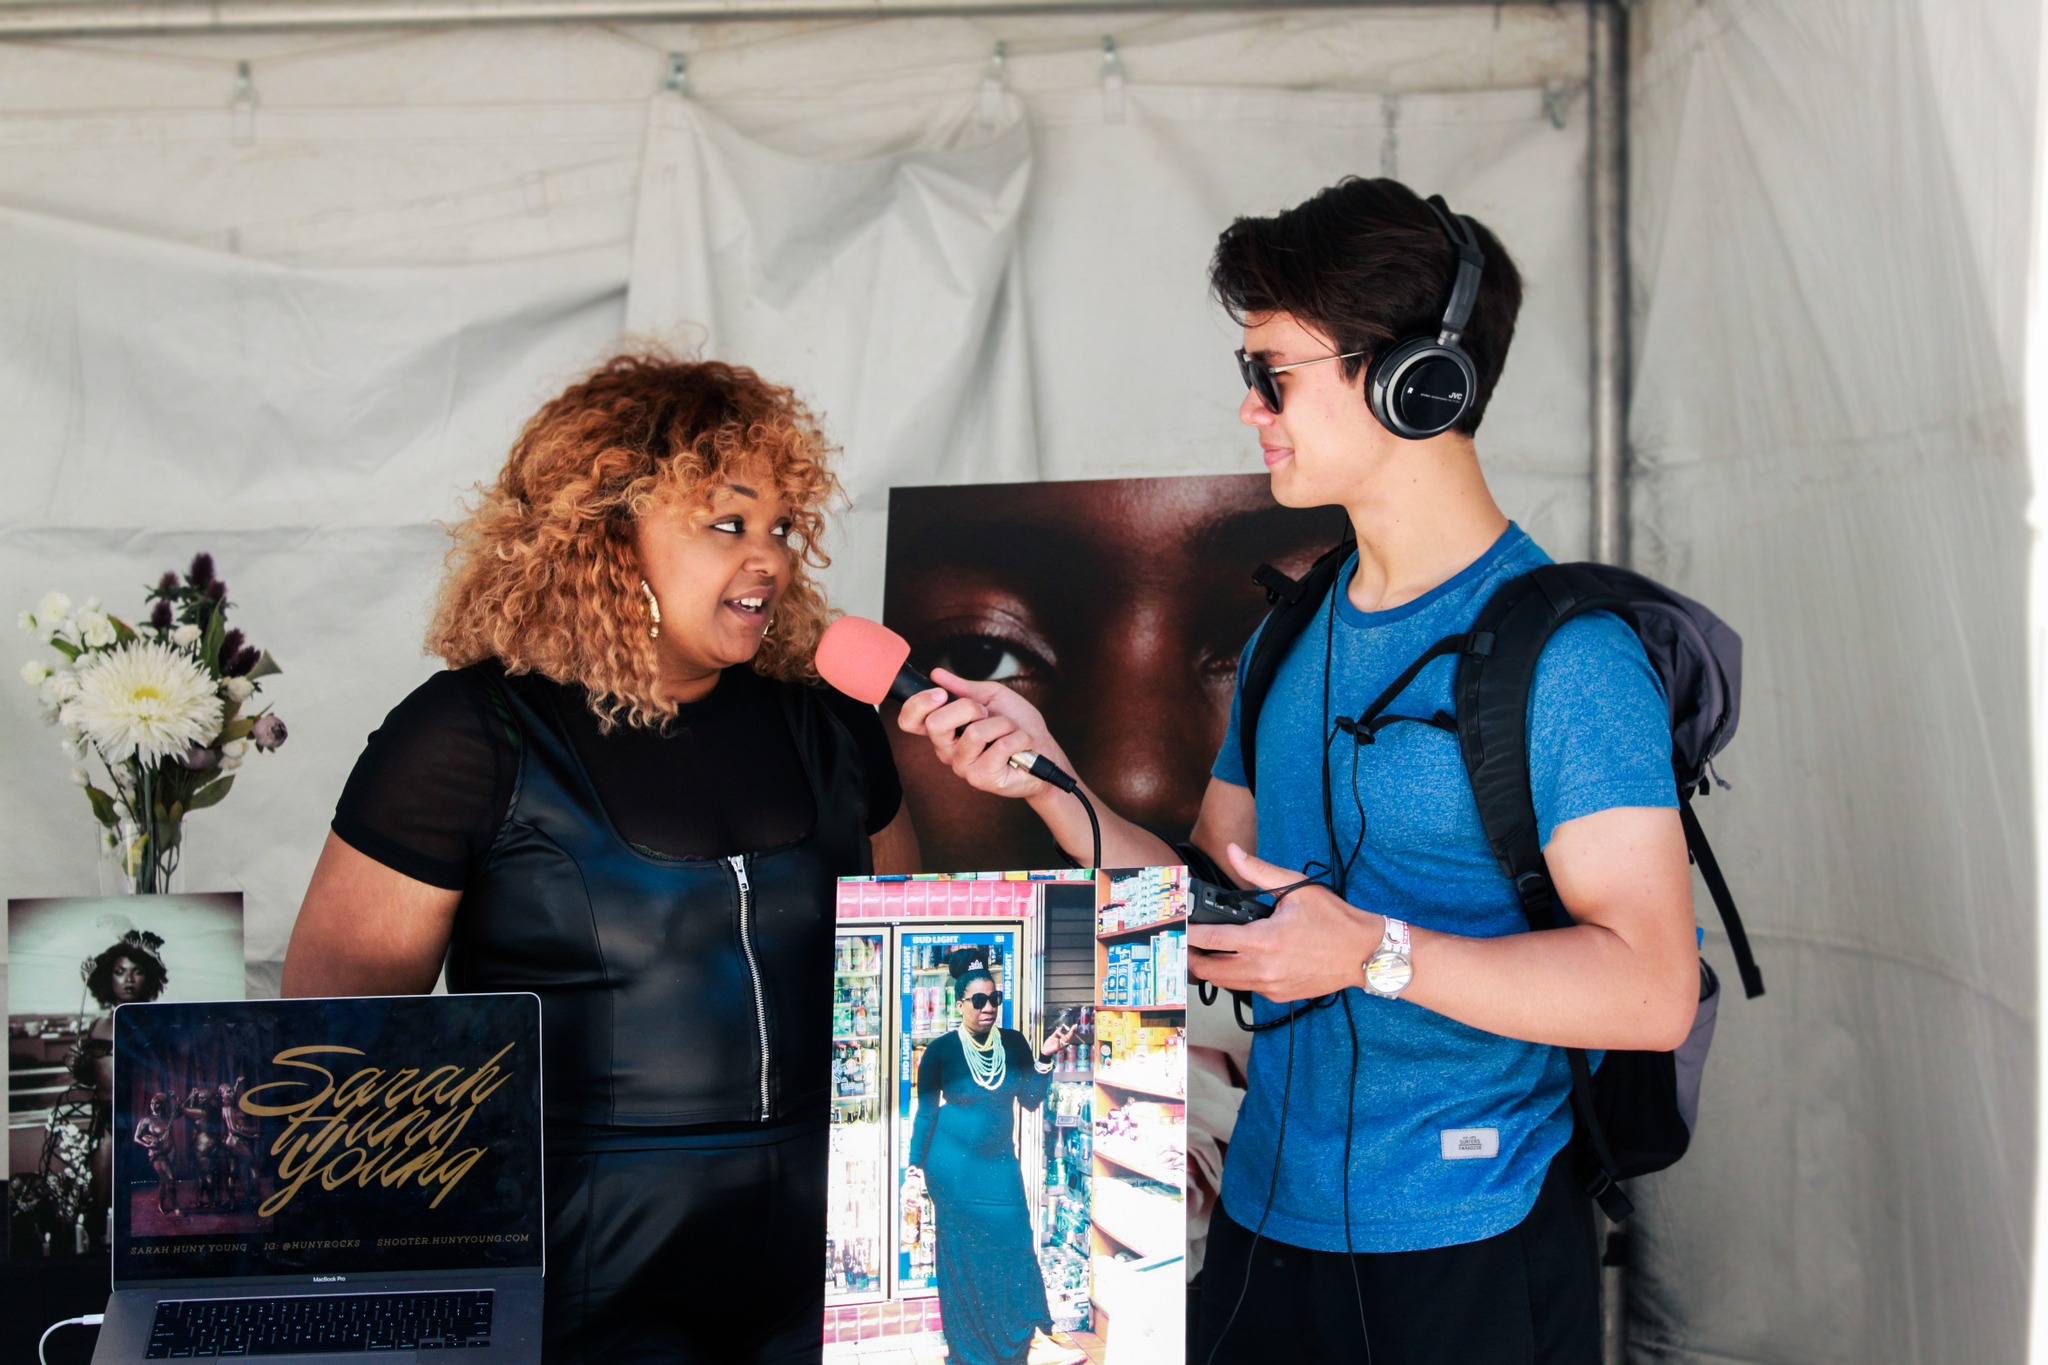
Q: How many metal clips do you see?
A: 5